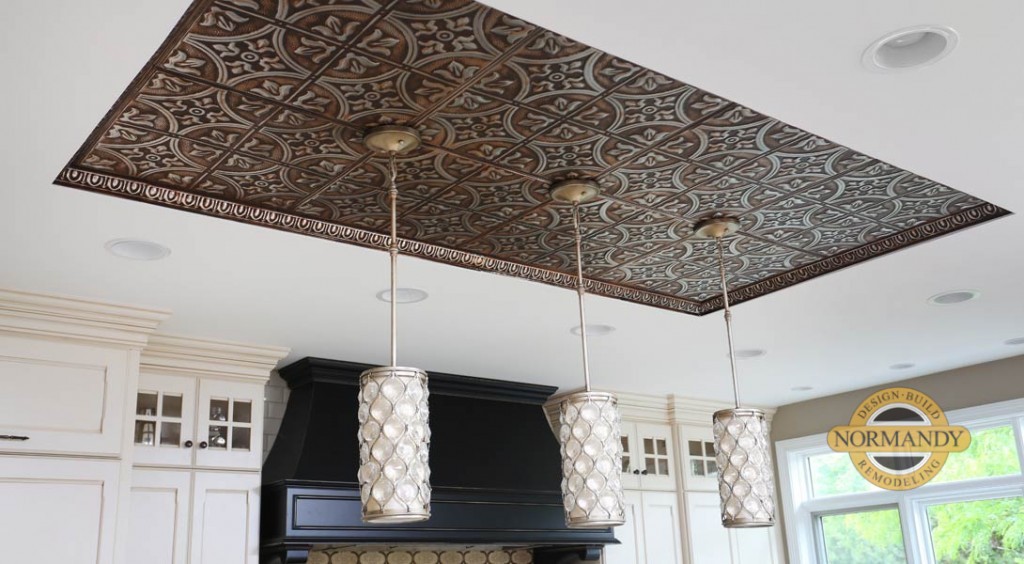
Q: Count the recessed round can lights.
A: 9